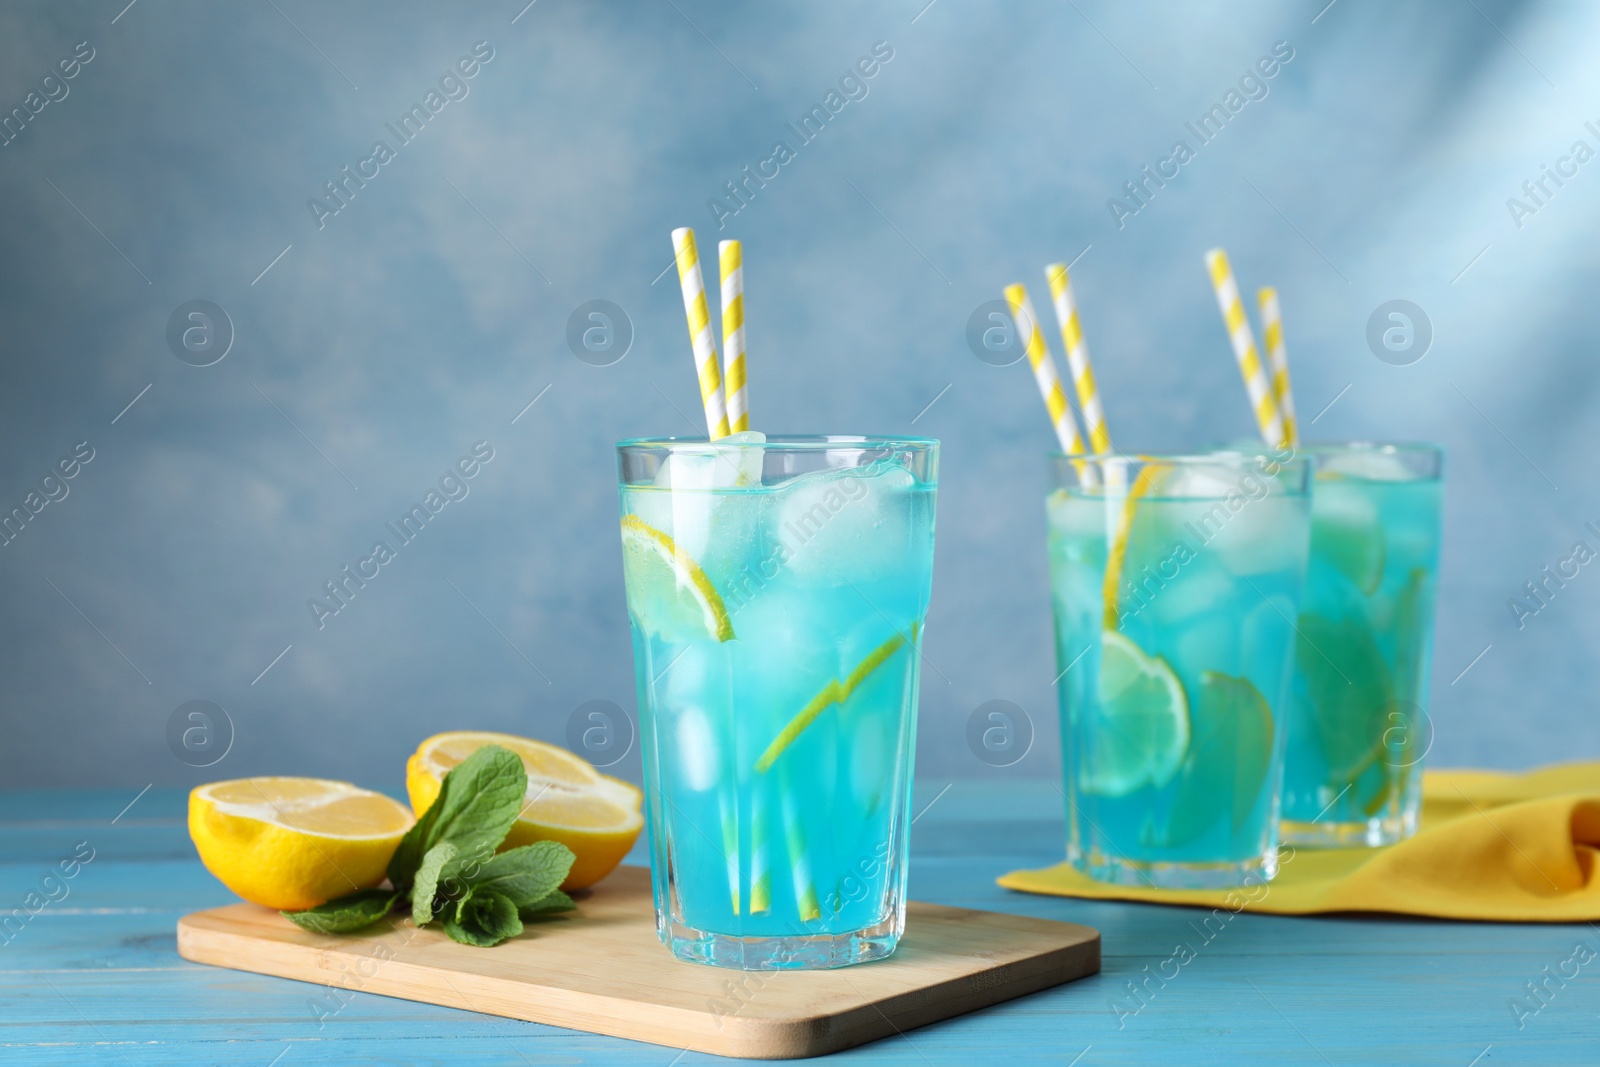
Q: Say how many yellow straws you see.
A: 6